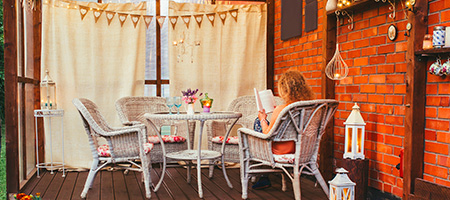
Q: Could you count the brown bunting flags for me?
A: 13